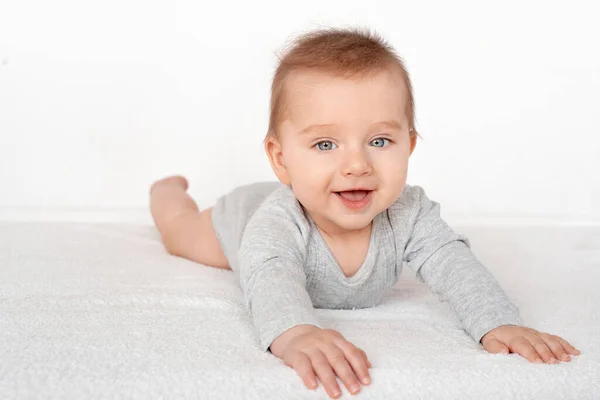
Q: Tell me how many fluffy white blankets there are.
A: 1